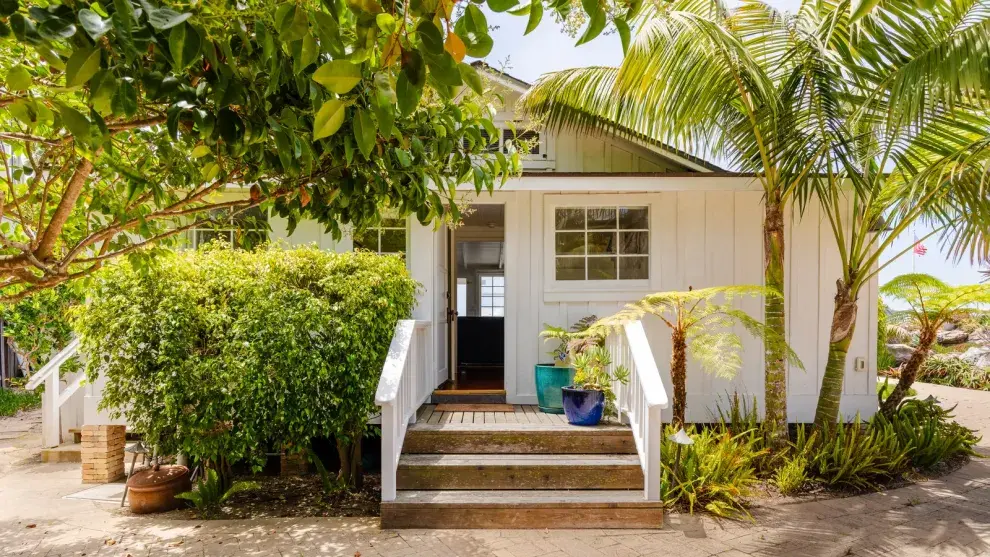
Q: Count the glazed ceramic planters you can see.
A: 2